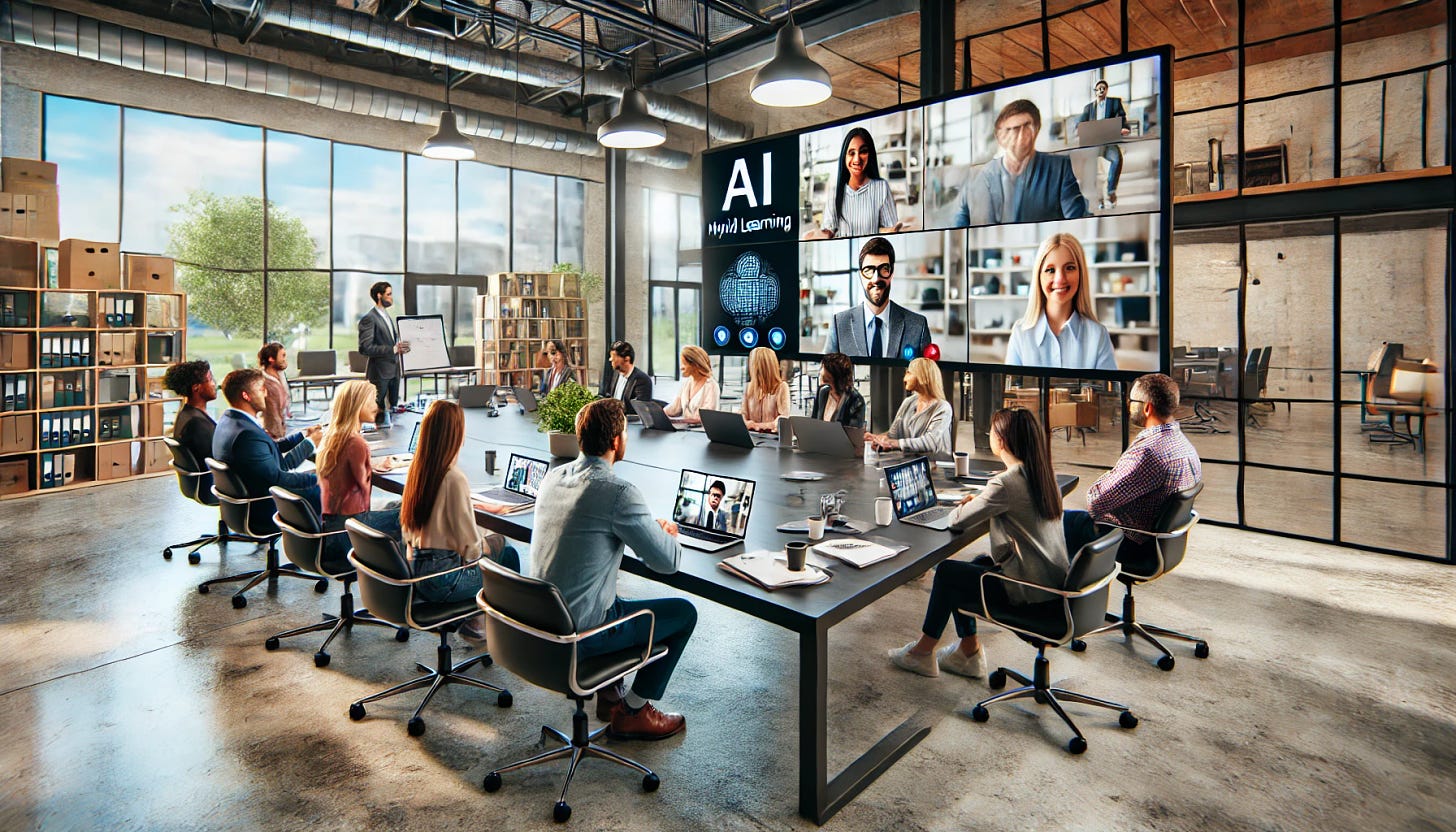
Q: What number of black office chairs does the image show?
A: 7